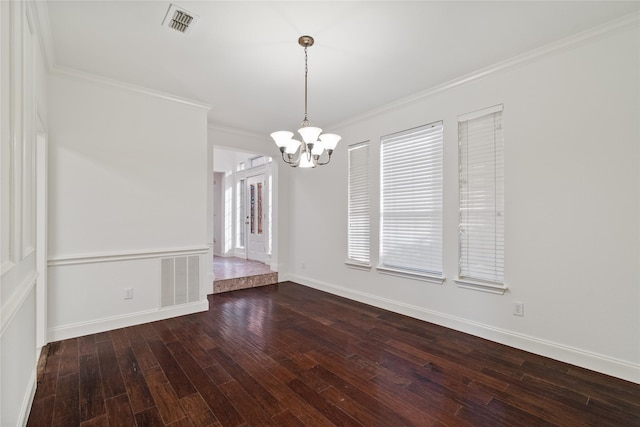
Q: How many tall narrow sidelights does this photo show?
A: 2